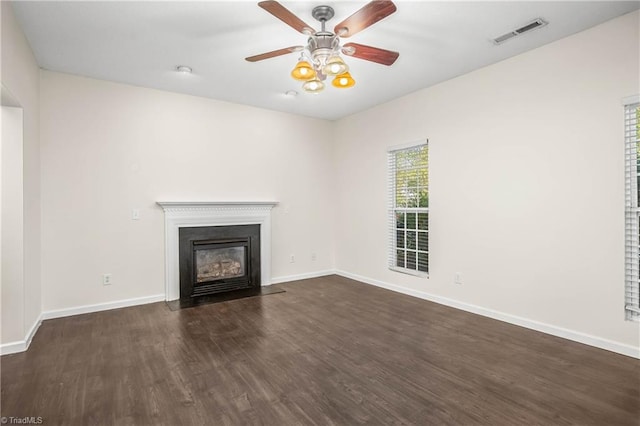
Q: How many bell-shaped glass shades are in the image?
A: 4